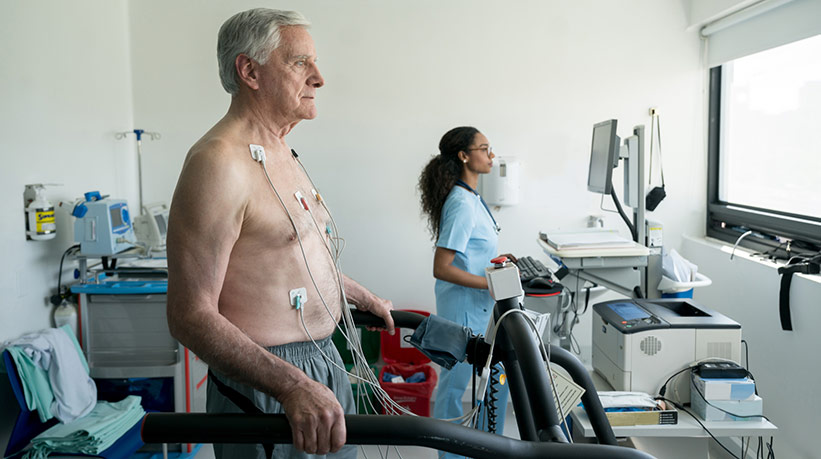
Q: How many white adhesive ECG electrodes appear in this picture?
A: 4